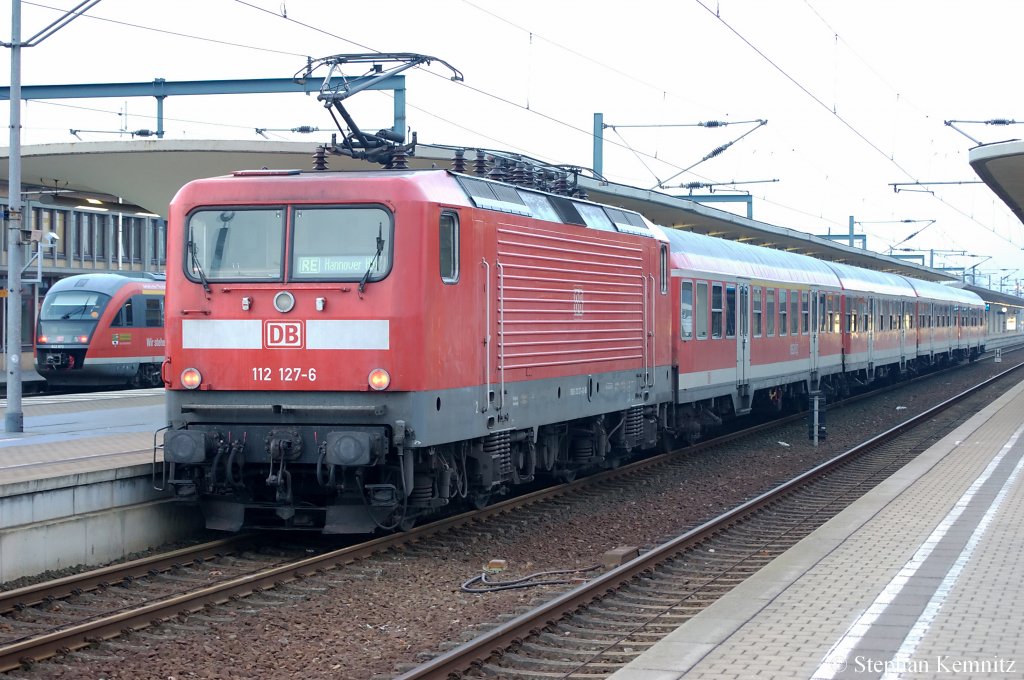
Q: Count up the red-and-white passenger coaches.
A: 4